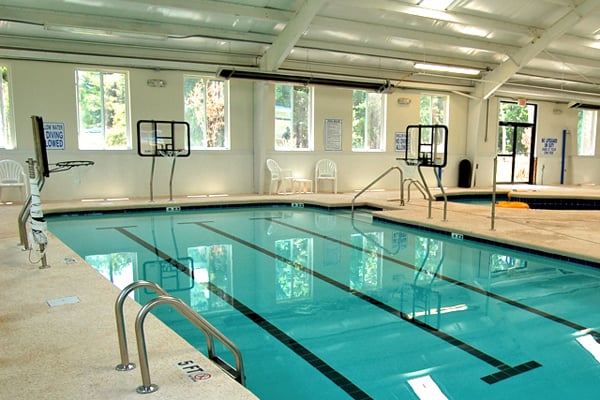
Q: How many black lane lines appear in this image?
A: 3